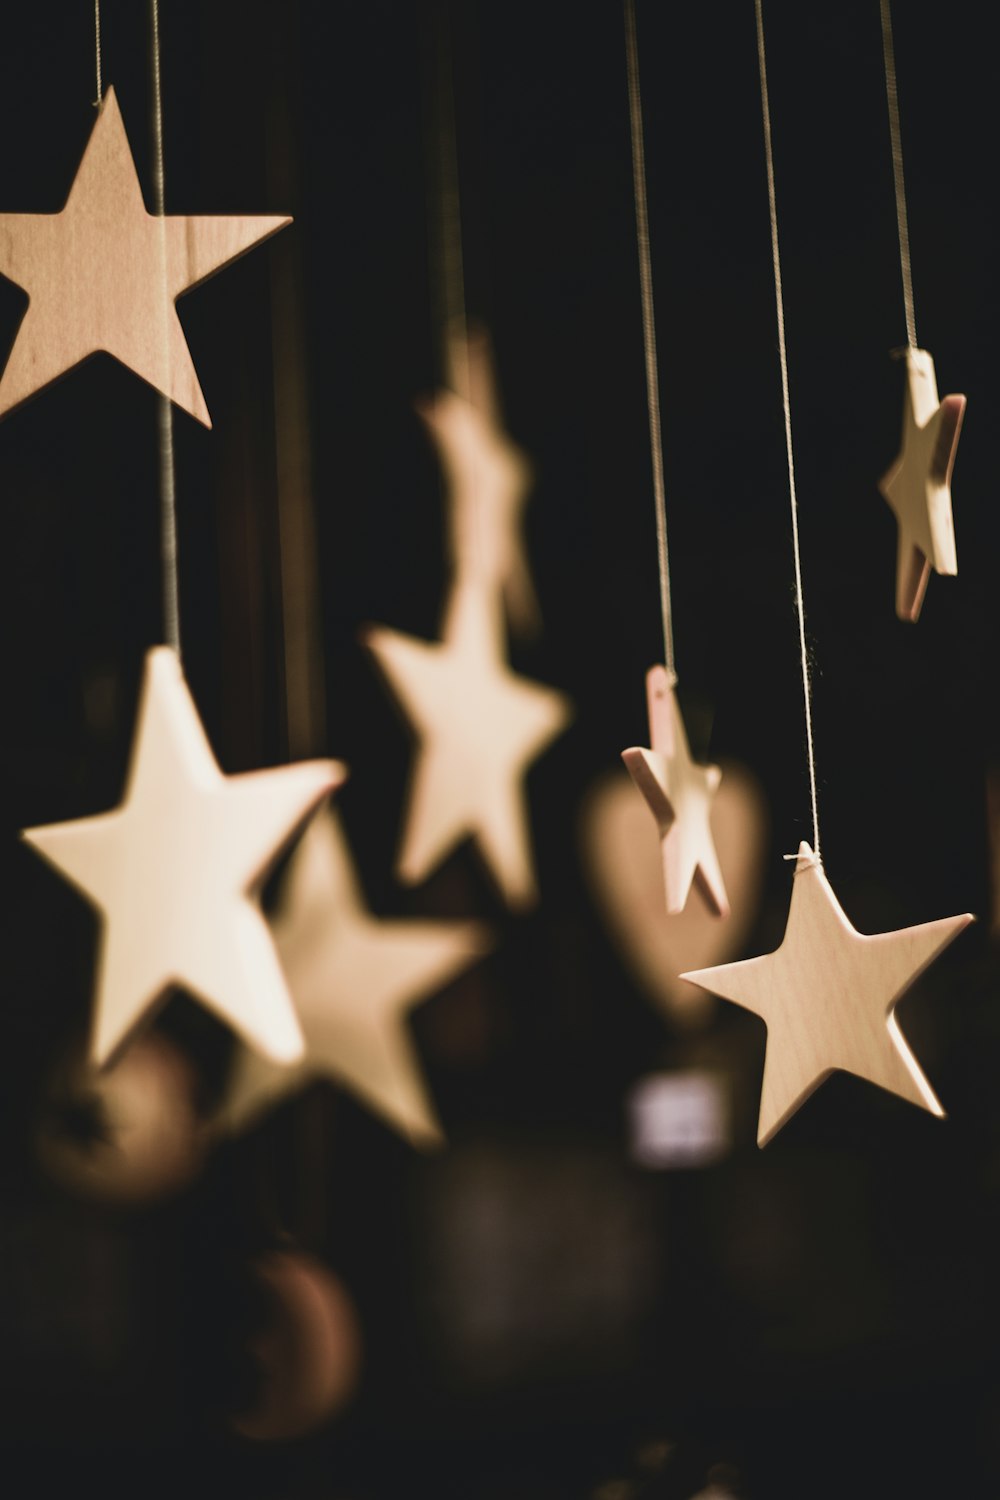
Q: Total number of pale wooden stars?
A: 8